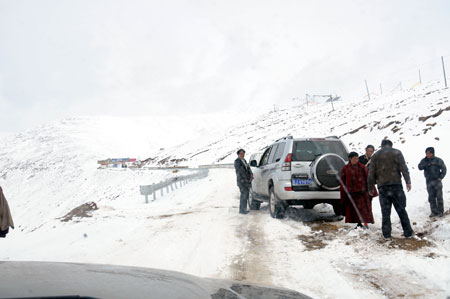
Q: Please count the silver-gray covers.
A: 1